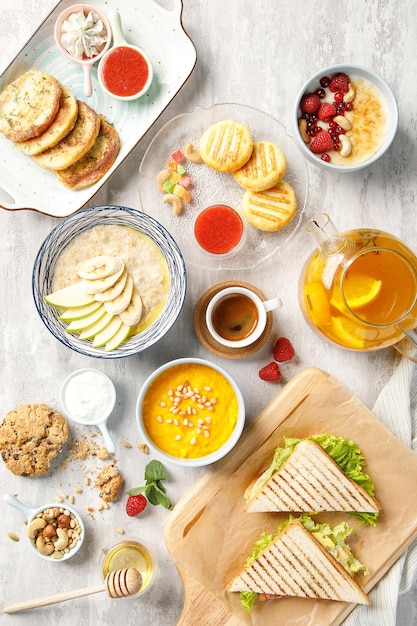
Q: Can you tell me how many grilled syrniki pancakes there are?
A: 3